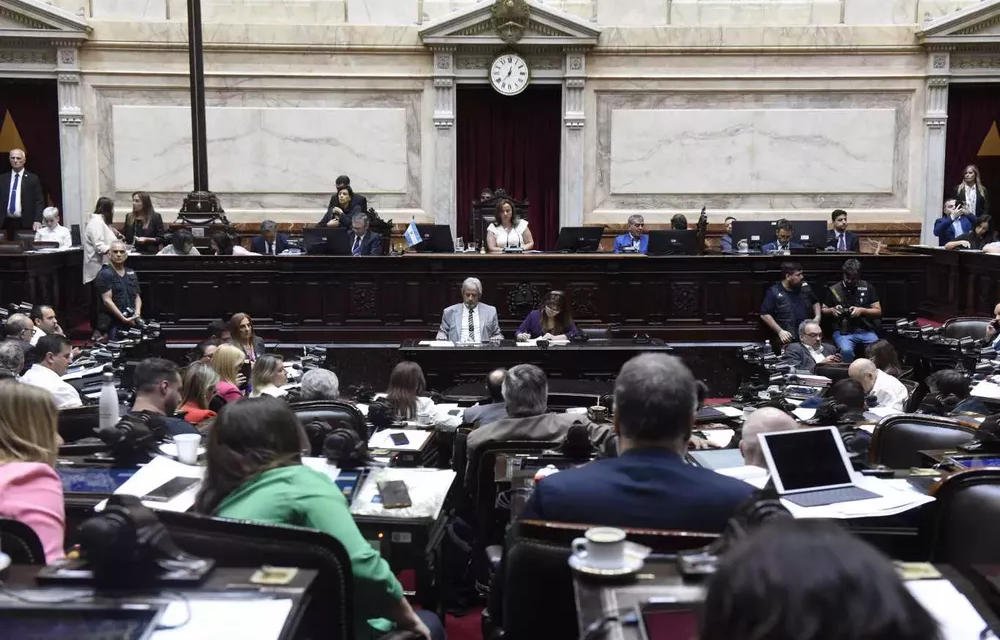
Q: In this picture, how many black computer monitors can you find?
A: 6